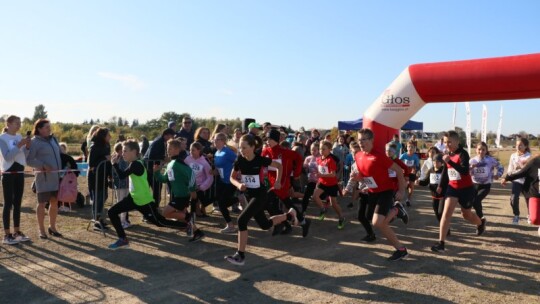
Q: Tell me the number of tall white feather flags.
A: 4